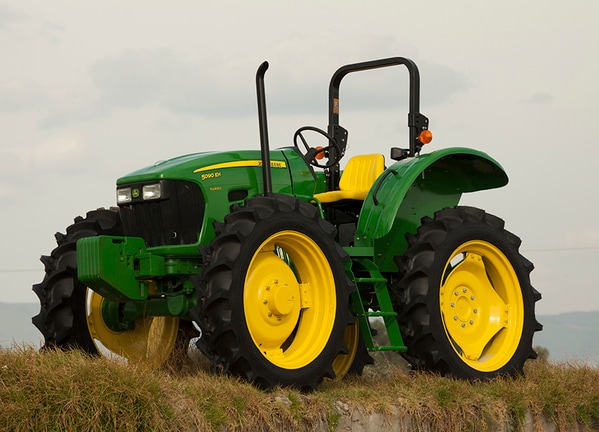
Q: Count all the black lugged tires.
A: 4